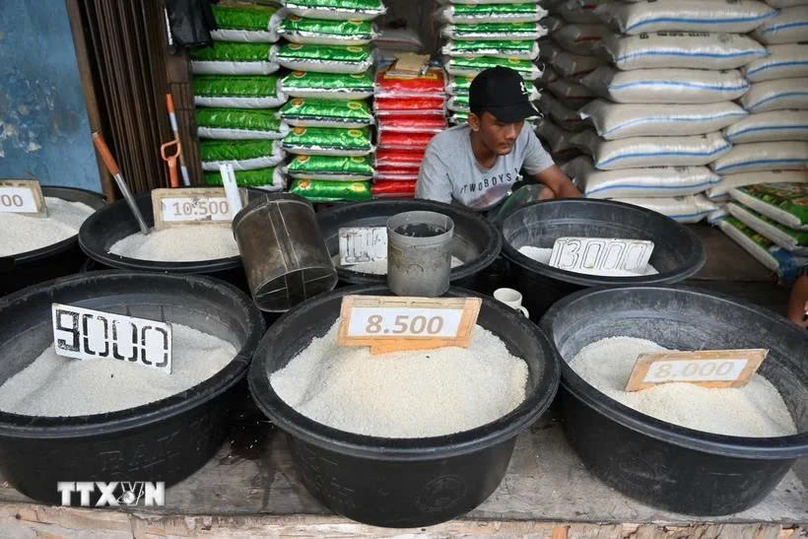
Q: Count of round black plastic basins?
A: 7